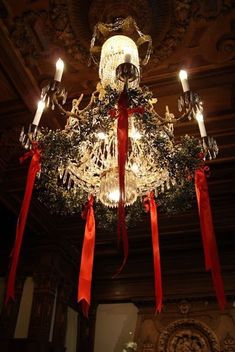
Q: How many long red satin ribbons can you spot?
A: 5